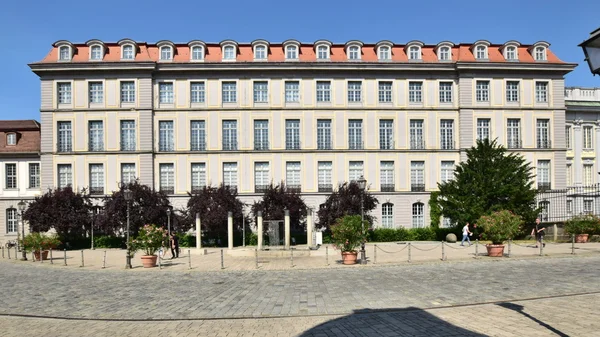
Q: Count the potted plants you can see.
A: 5